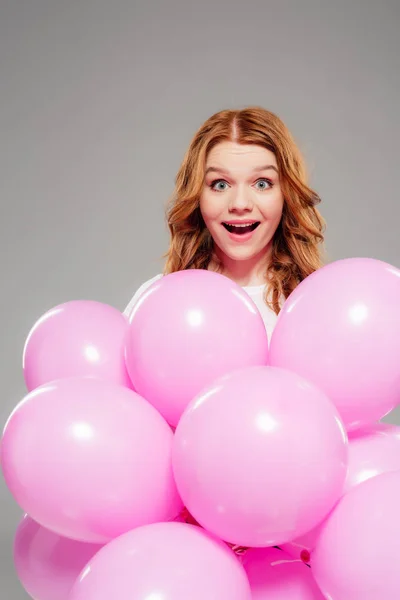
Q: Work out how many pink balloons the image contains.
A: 10